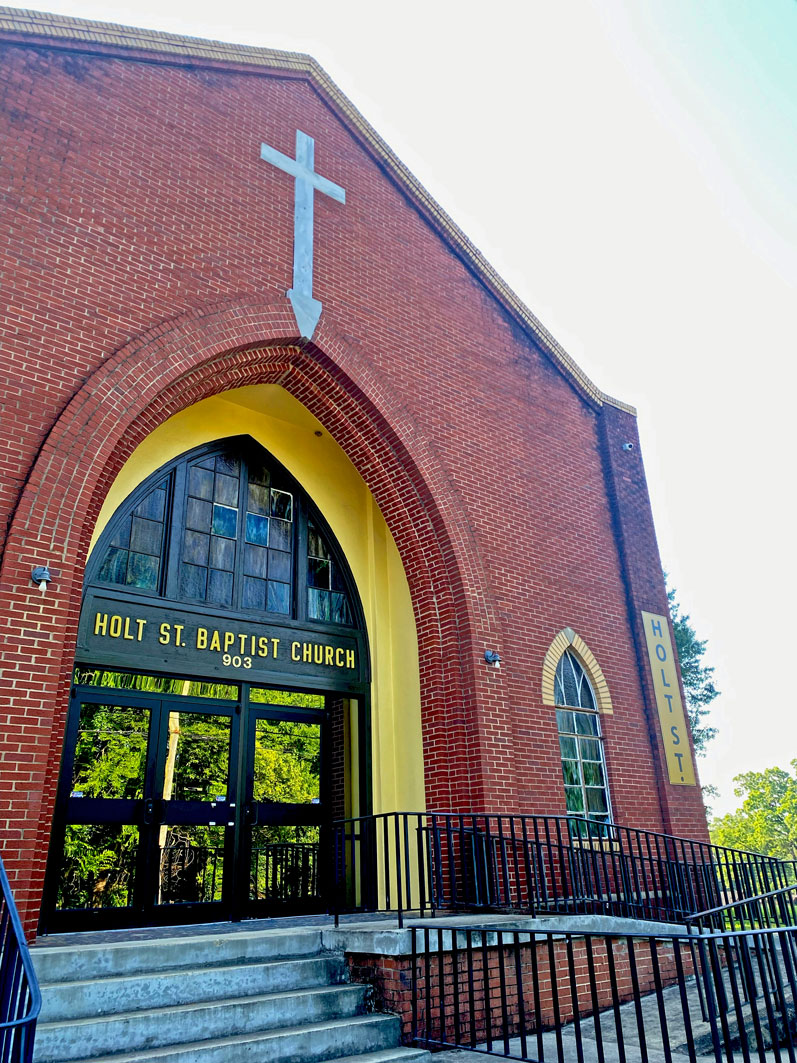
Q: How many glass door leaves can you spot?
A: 3